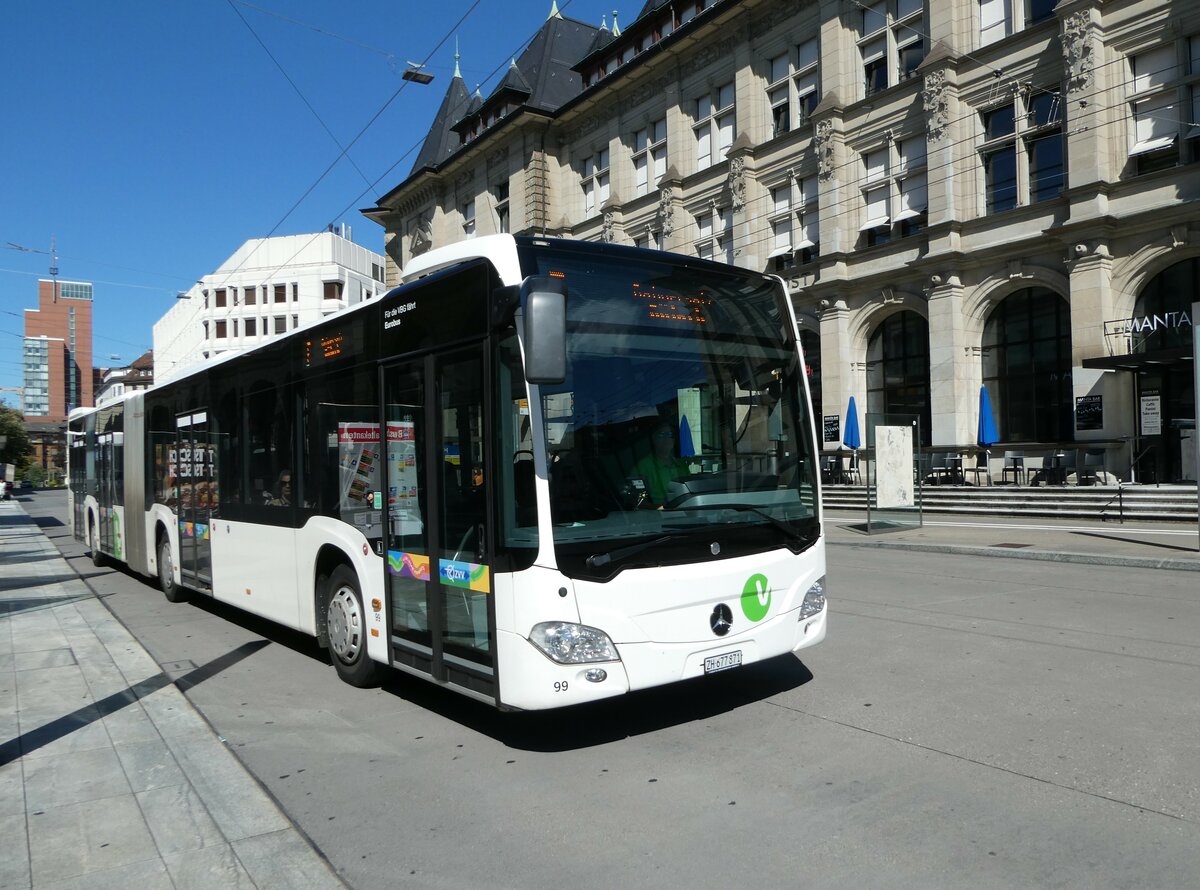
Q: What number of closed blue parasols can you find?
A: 3